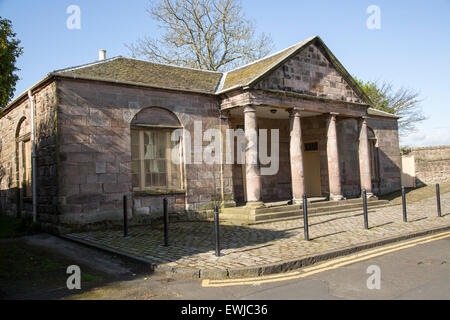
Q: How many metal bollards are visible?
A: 7